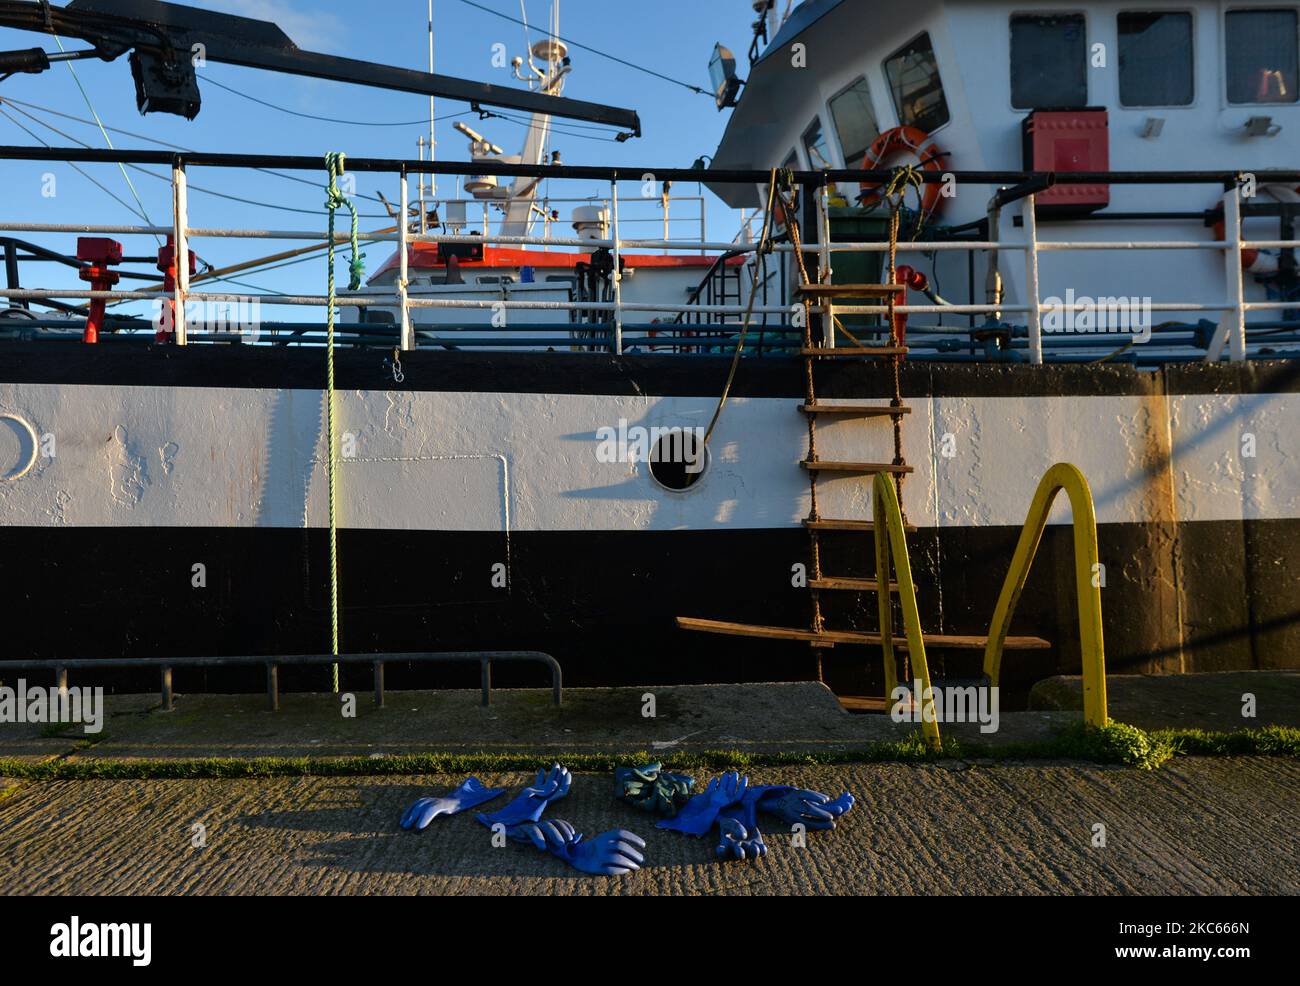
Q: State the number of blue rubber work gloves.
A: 8